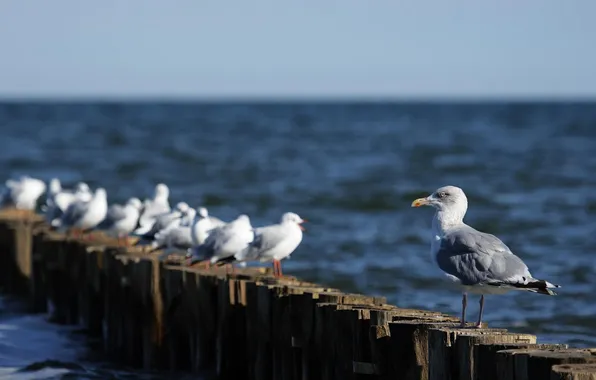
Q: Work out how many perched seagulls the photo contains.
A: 12